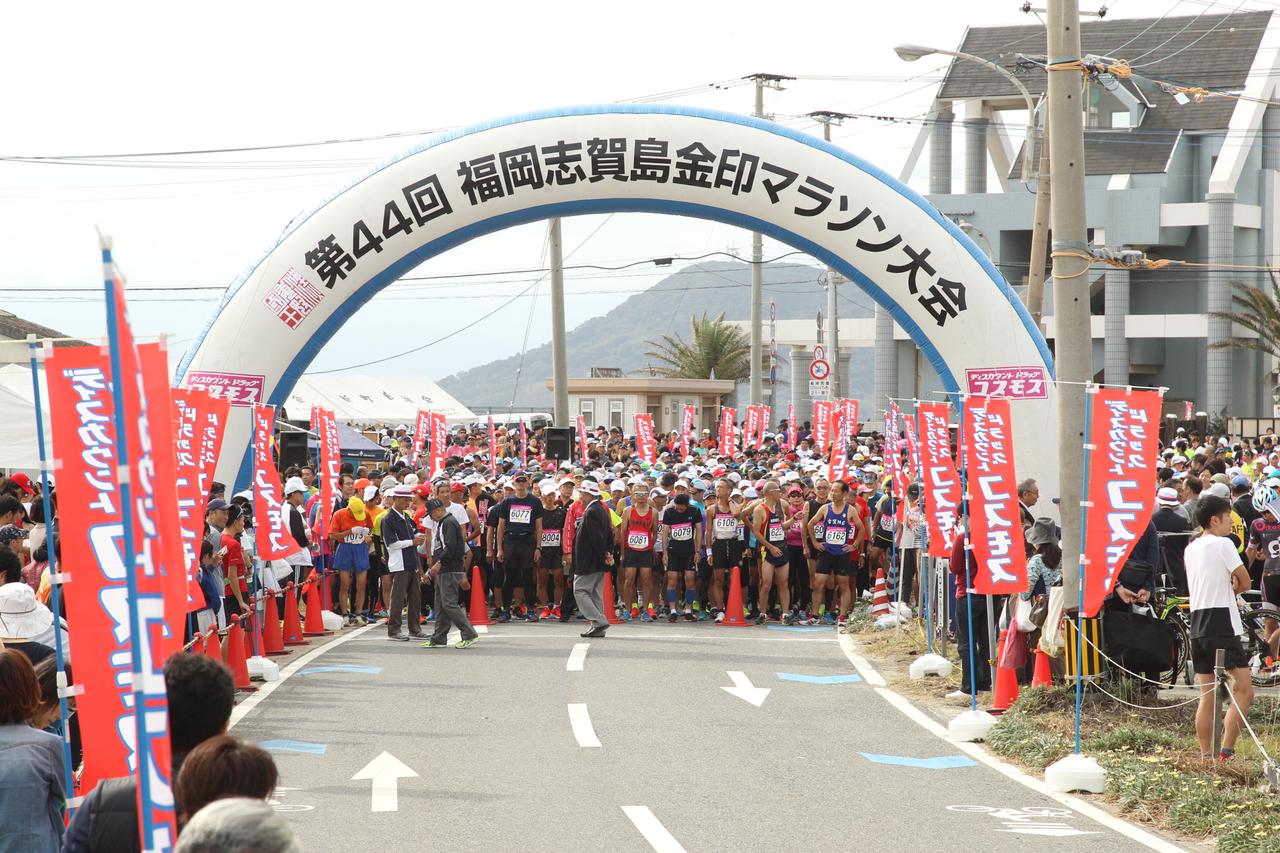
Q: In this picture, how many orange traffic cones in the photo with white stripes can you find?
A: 1